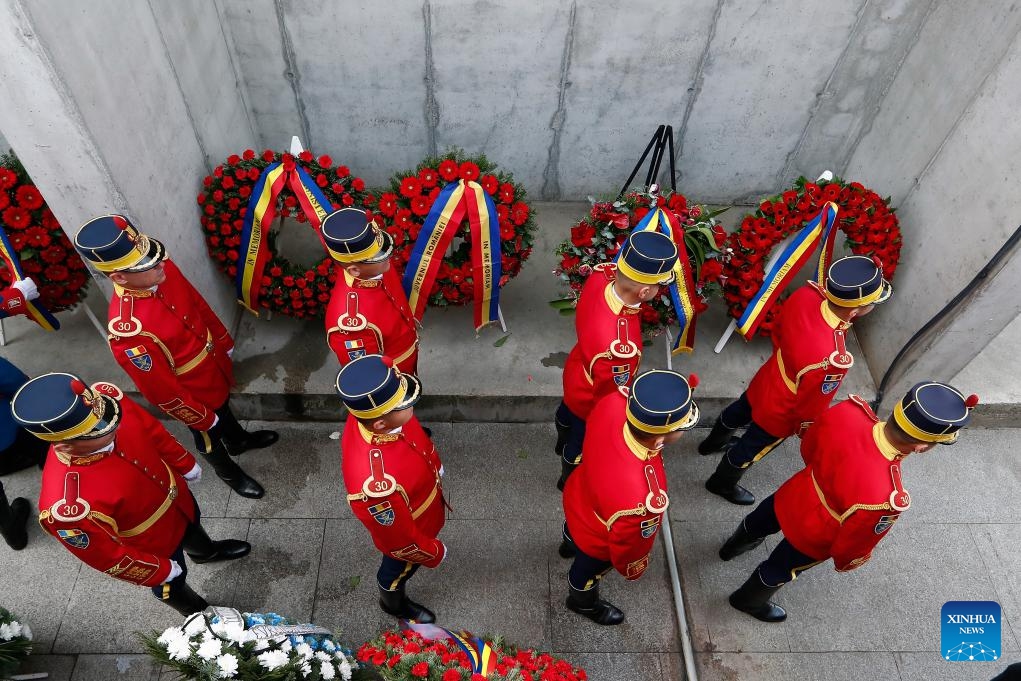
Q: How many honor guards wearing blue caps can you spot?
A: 8